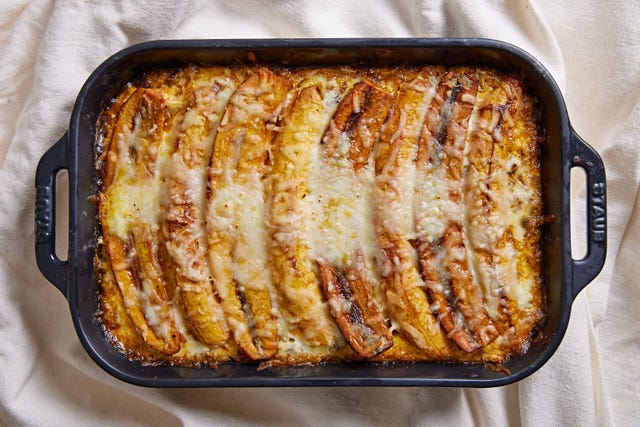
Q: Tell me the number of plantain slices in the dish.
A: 8